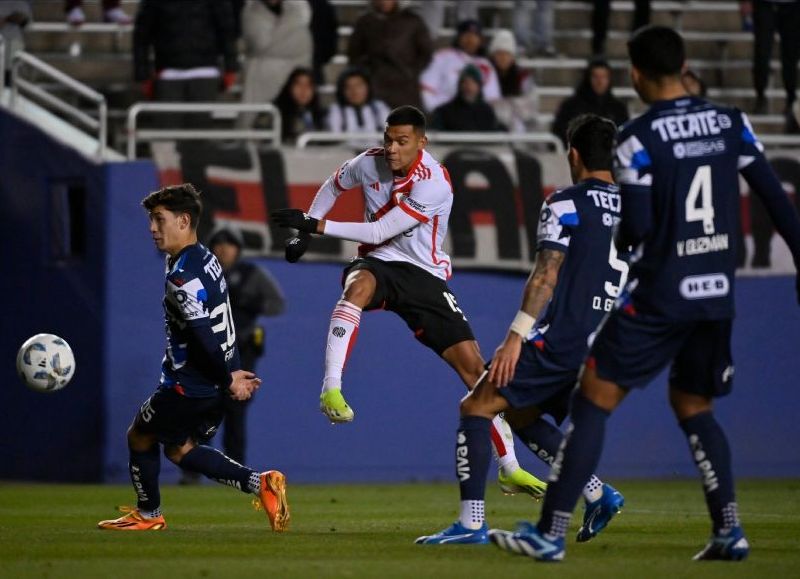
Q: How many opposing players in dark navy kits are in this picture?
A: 3